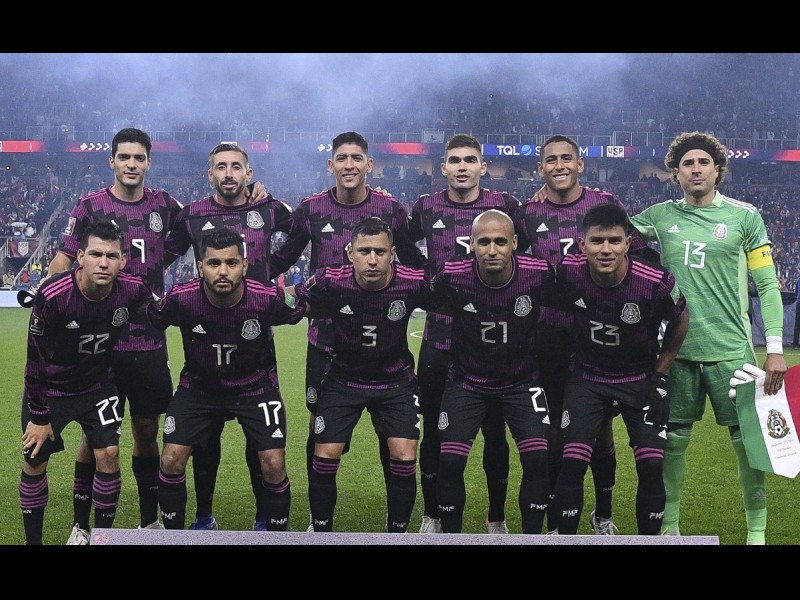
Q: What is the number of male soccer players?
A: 11